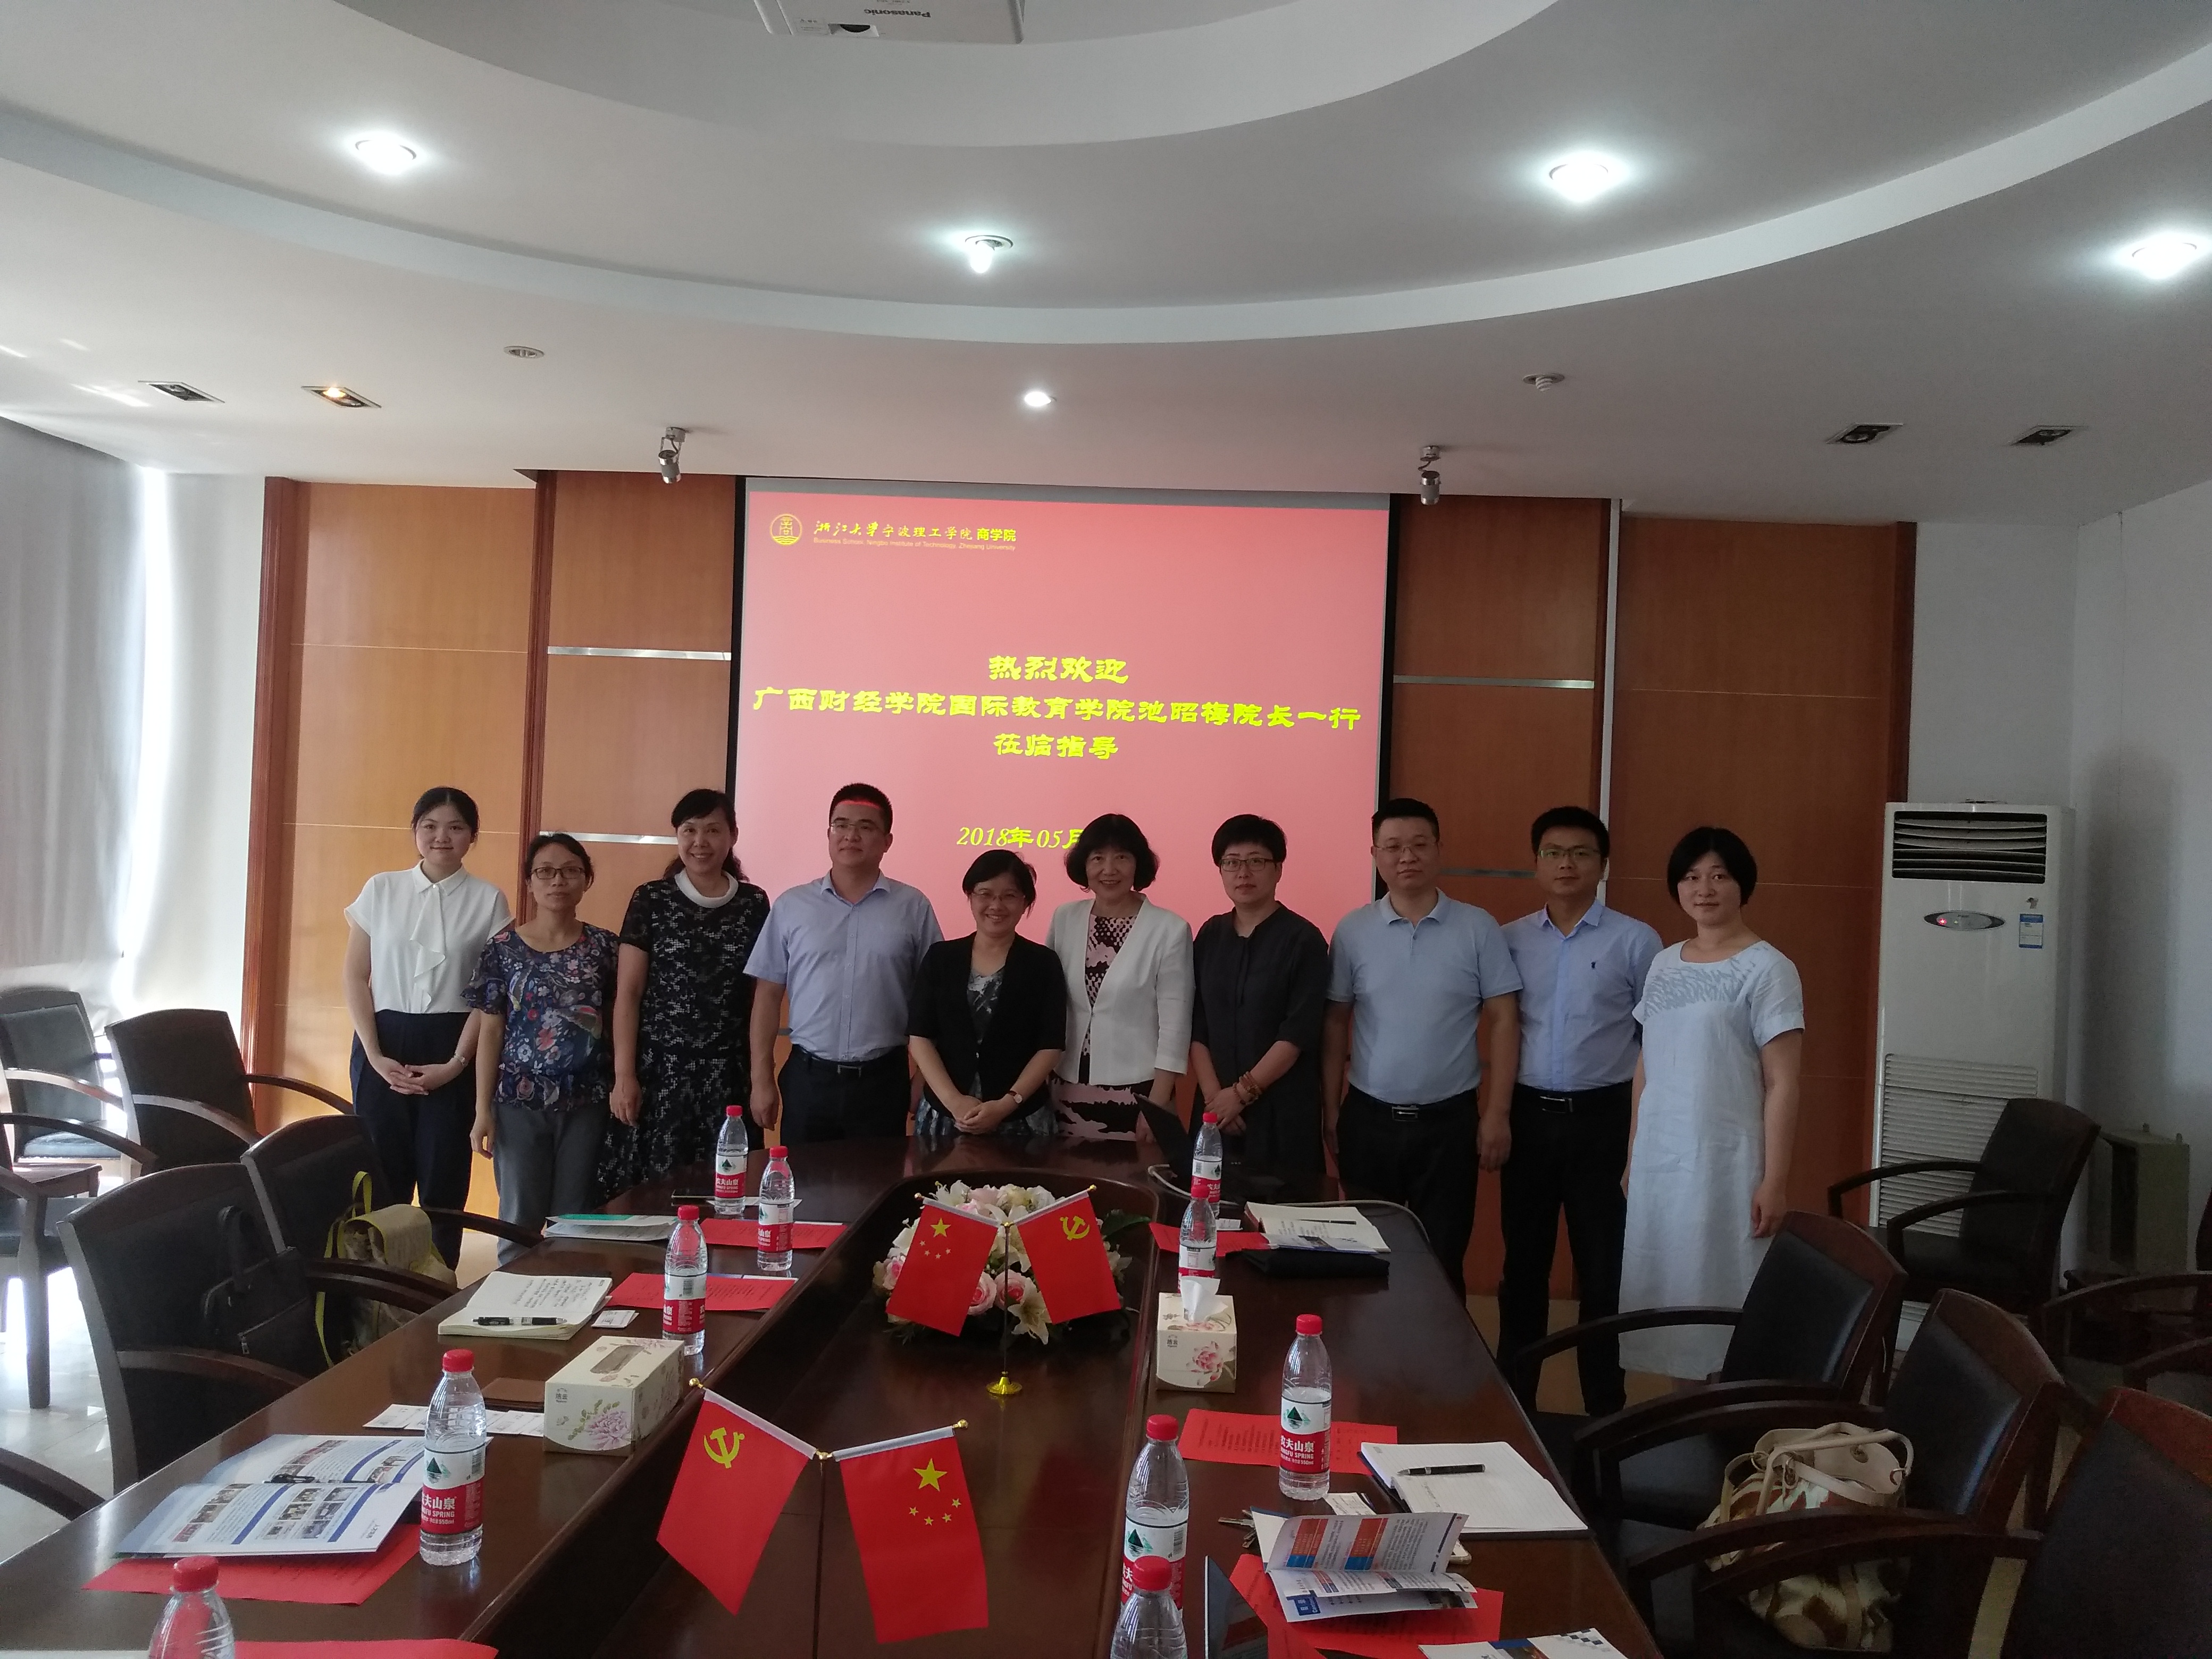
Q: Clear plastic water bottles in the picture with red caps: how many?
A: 10